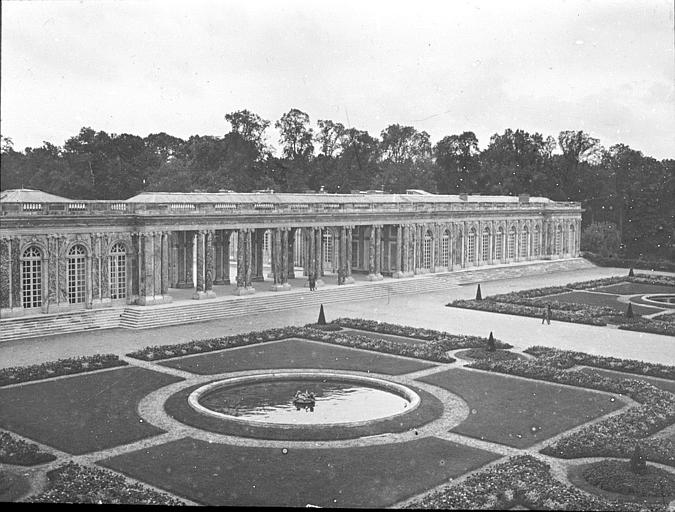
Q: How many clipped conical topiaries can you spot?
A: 6